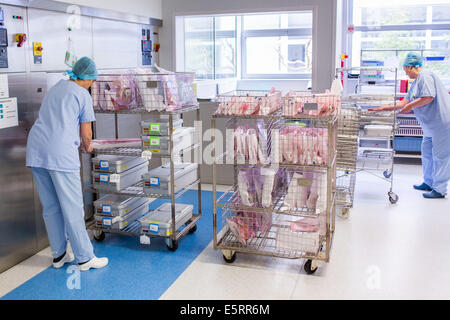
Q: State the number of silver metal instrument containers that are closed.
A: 8